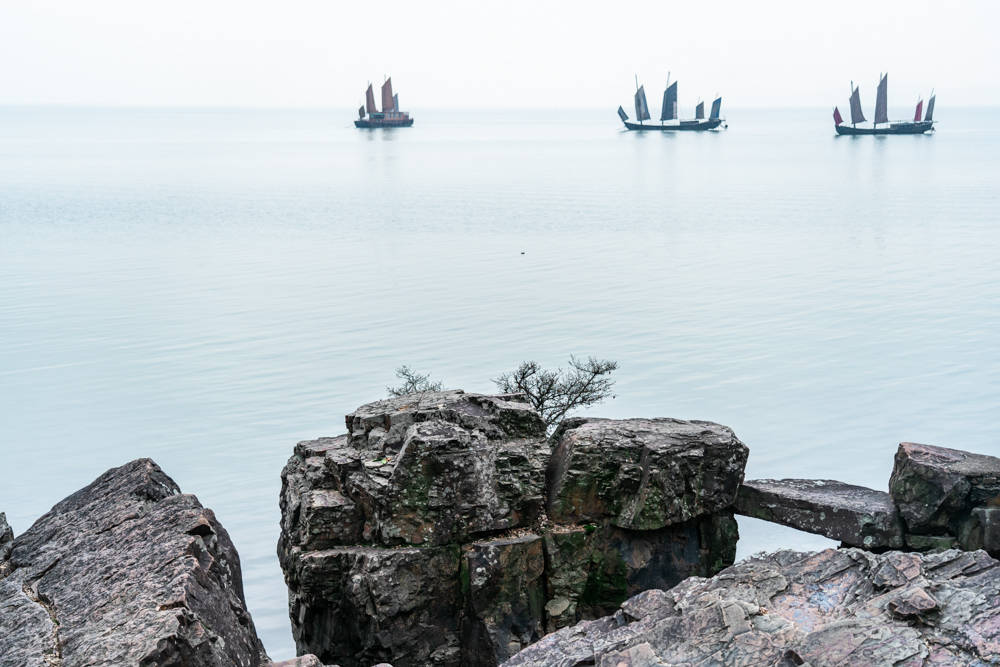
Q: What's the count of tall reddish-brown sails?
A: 2